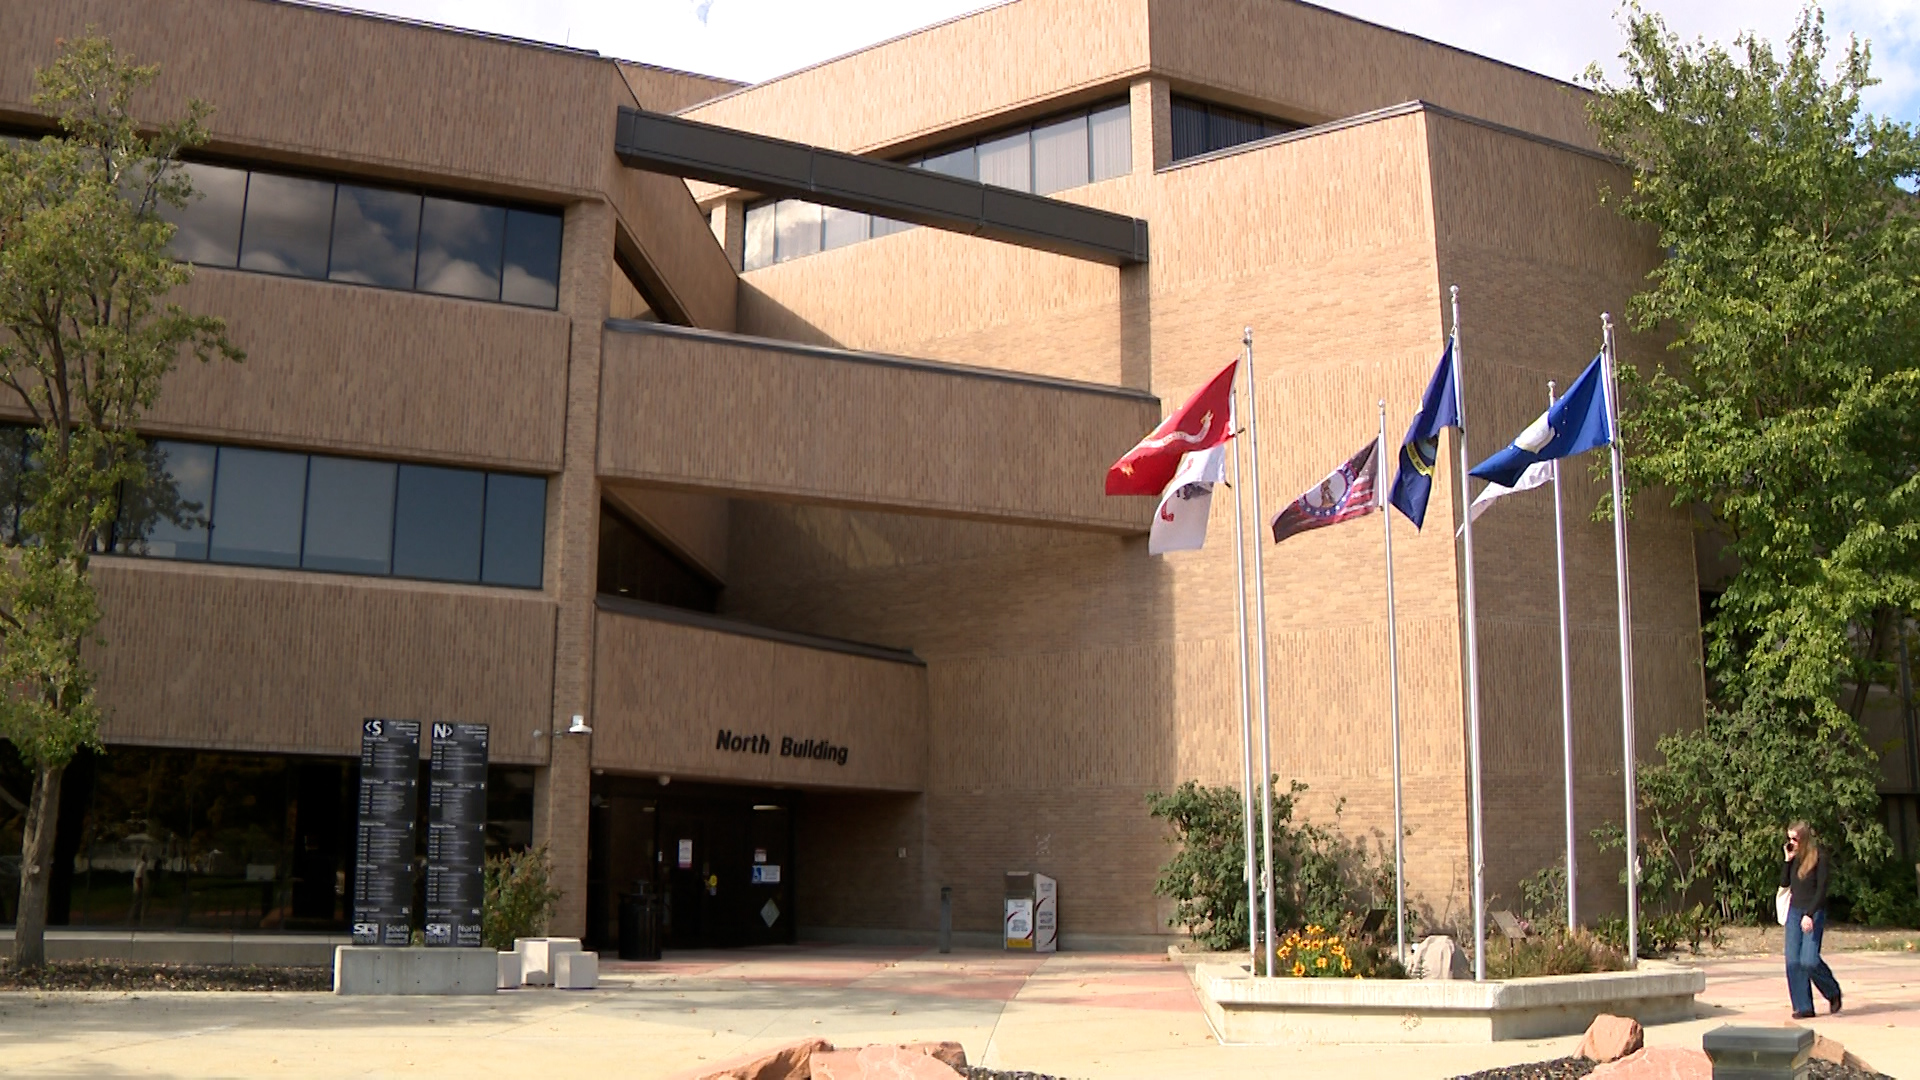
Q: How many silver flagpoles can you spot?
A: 6